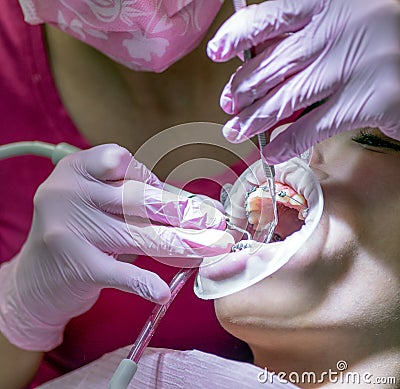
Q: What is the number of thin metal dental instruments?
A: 2